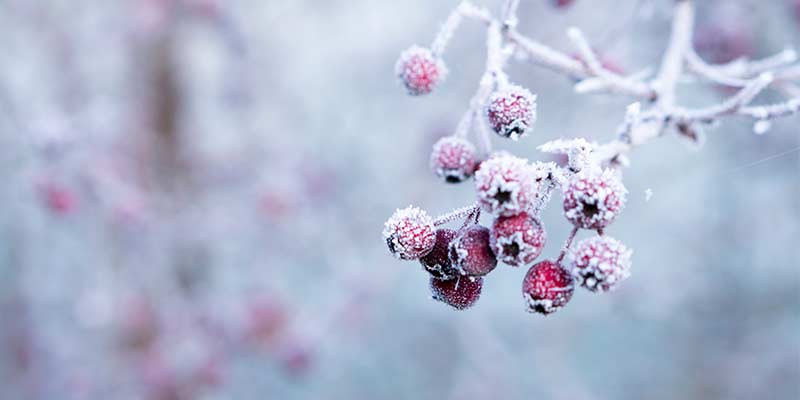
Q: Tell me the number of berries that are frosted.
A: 12